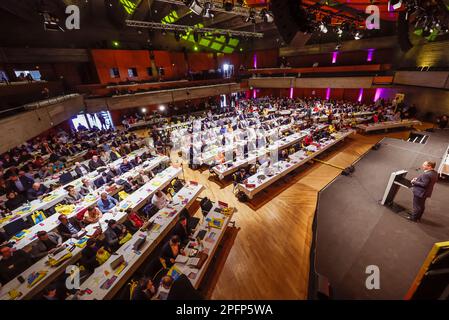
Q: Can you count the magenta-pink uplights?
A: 8